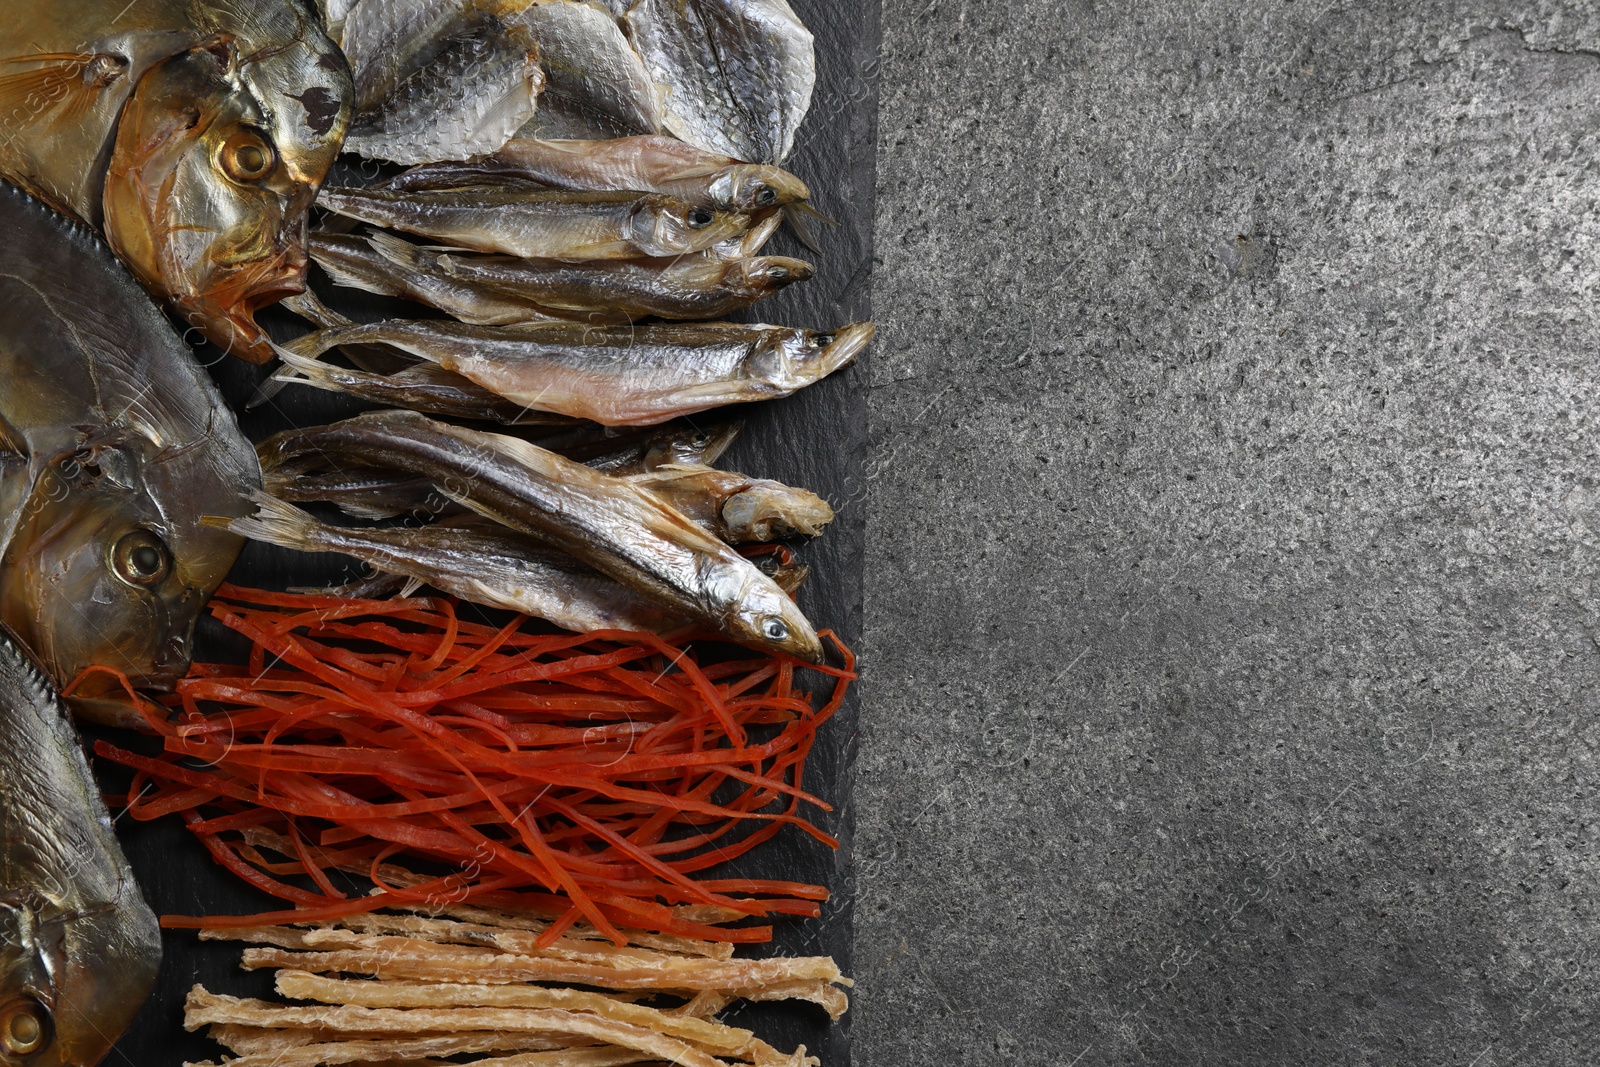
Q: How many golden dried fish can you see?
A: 3